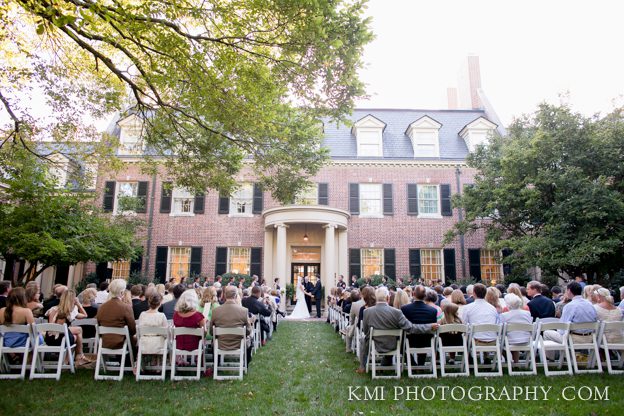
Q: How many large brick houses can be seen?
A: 1